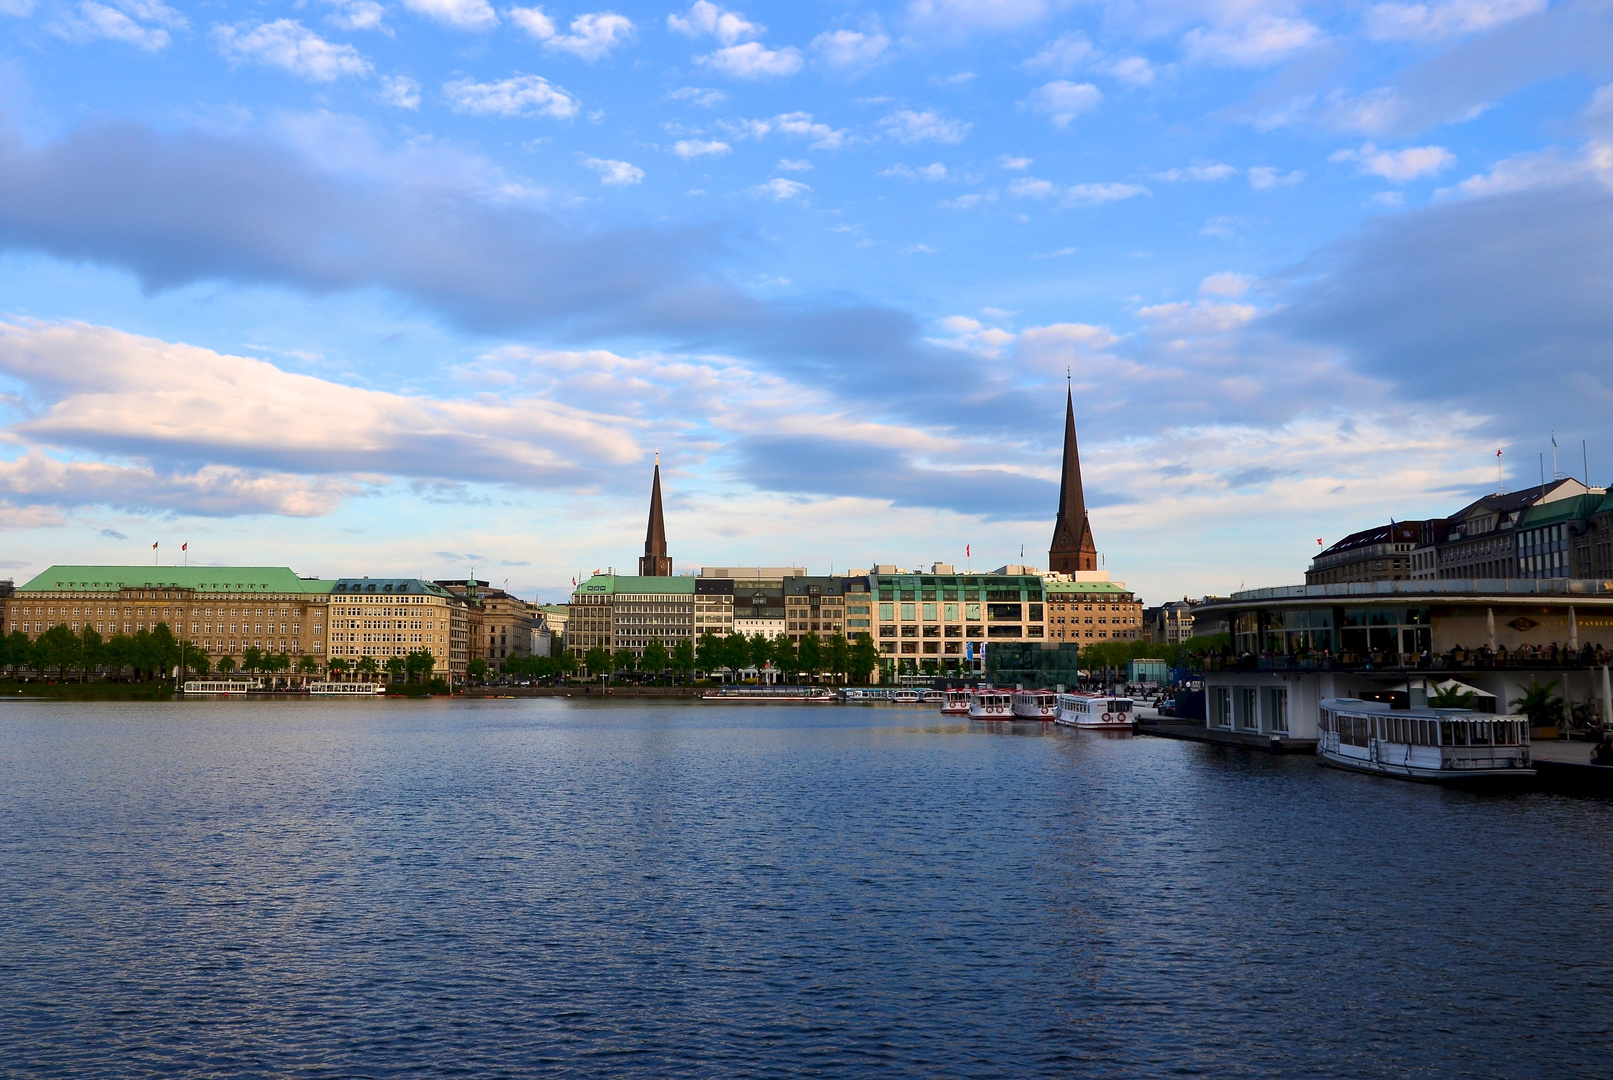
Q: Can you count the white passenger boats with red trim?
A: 4